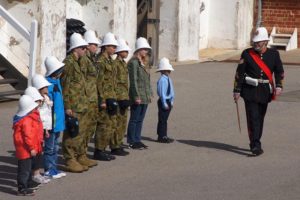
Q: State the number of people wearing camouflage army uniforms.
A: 4